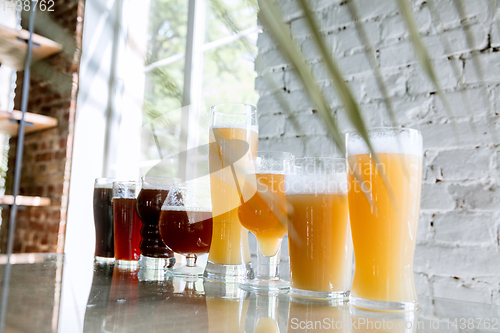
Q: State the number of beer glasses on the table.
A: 8